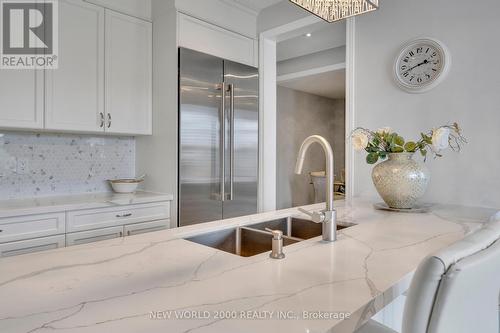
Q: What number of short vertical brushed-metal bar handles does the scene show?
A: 2